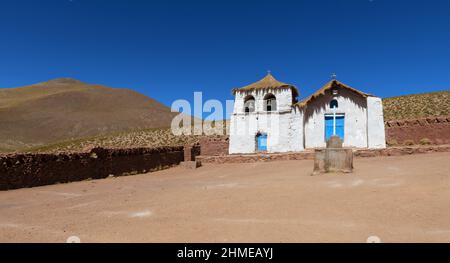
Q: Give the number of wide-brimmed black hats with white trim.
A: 0